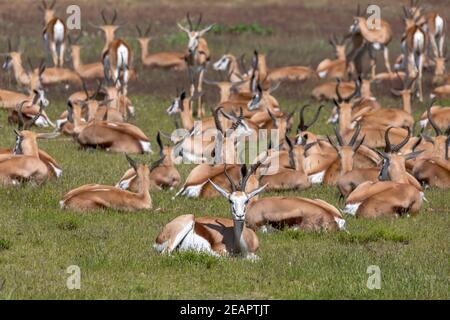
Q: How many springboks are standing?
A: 6